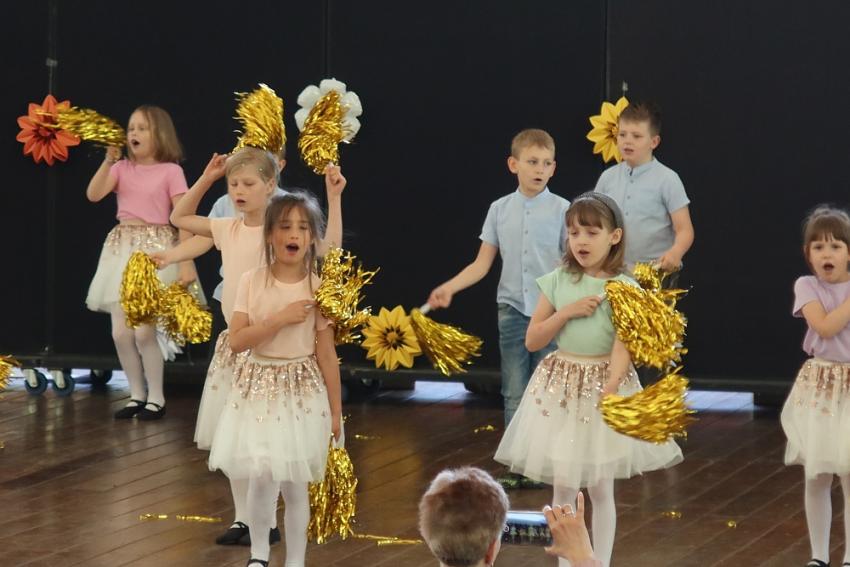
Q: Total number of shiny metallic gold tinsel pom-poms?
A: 12